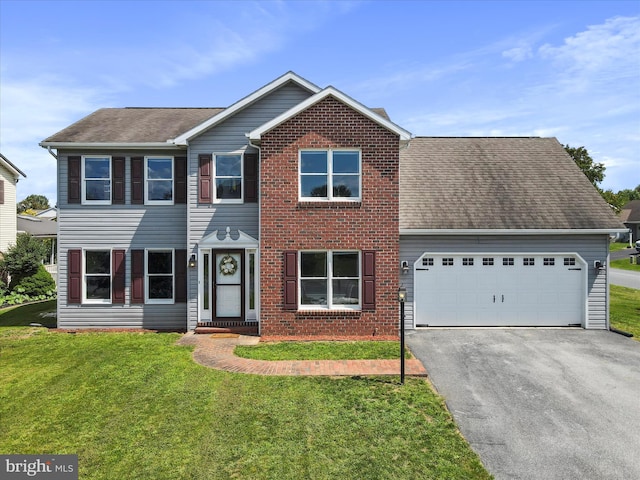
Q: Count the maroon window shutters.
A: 12